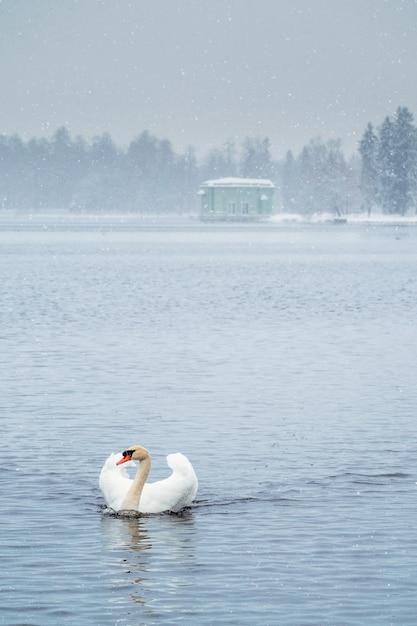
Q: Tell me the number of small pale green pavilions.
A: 1